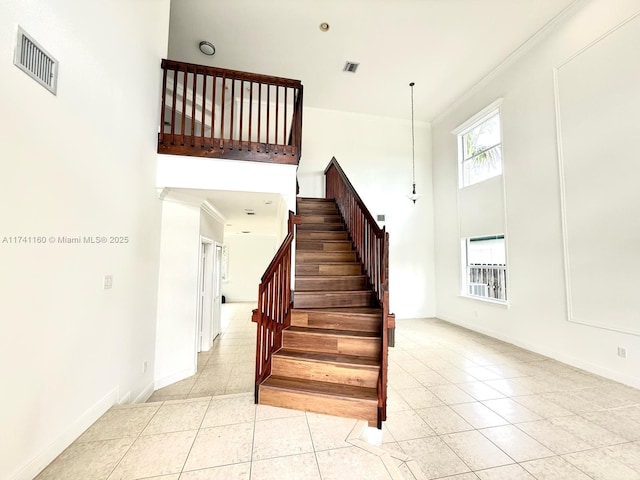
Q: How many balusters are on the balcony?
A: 15